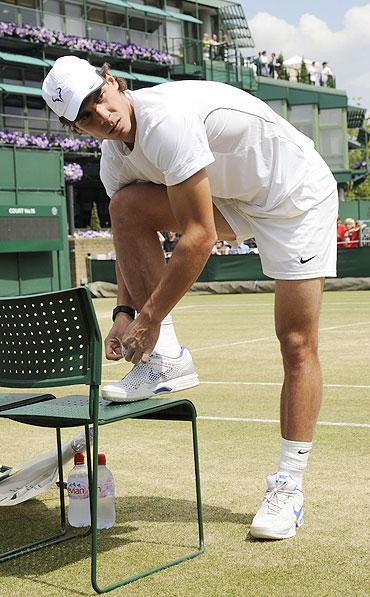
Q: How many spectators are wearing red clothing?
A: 2